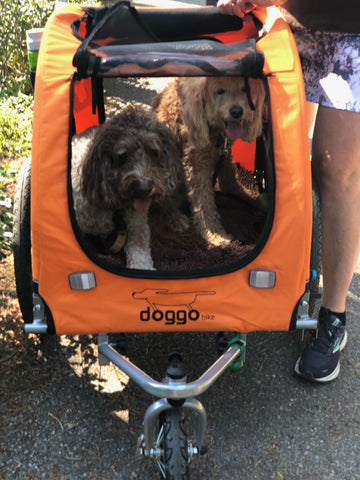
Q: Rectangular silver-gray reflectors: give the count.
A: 2